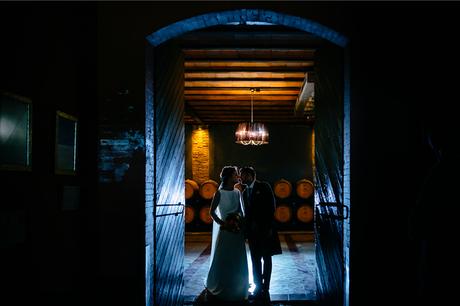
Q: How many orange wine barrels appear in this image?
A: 8